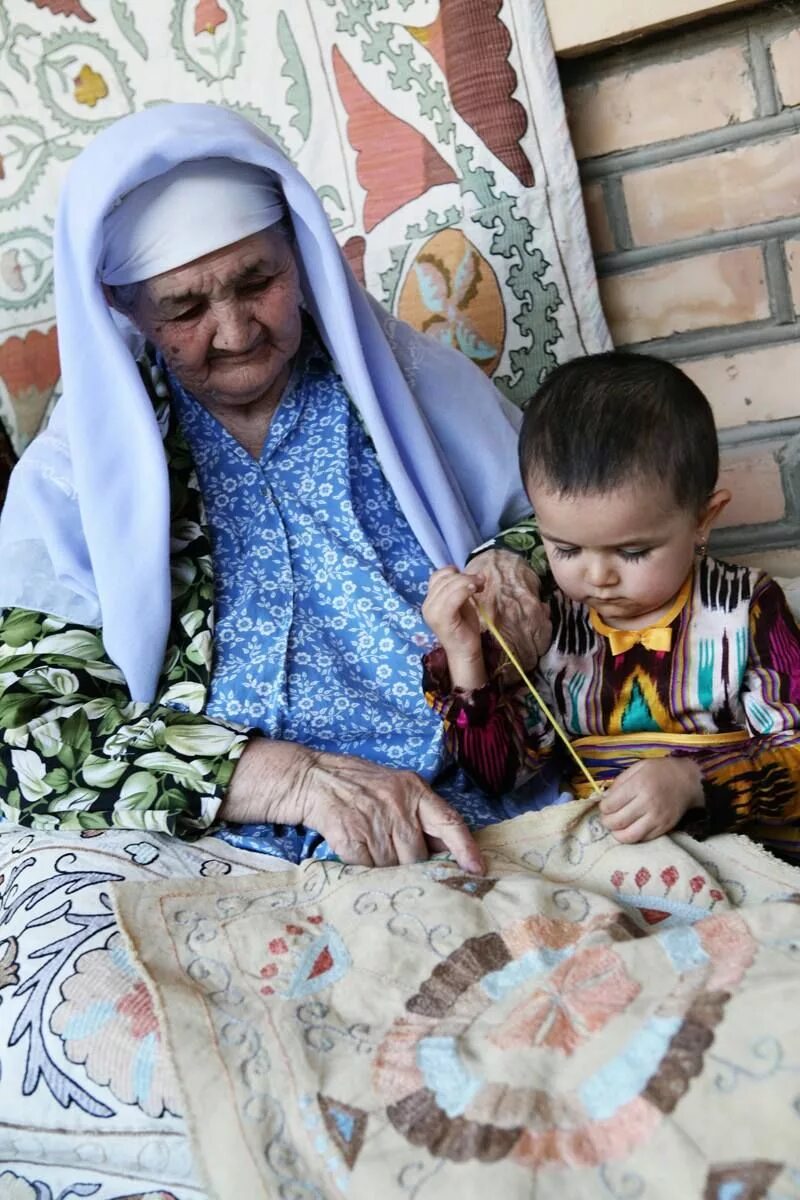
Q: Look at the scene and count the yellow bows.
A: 1